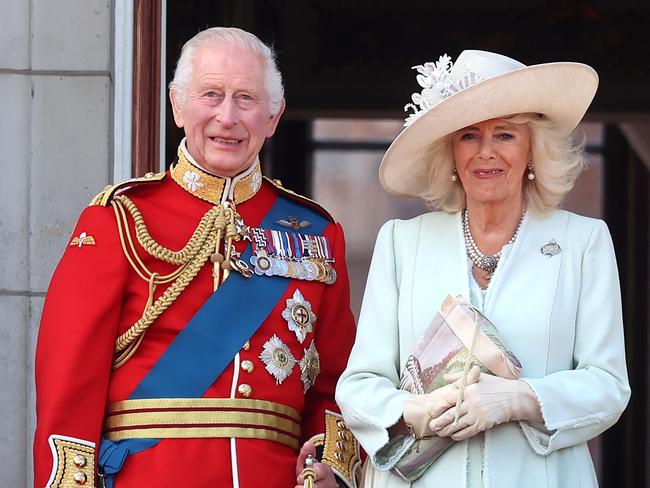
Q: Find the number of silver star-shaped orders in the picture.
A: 3